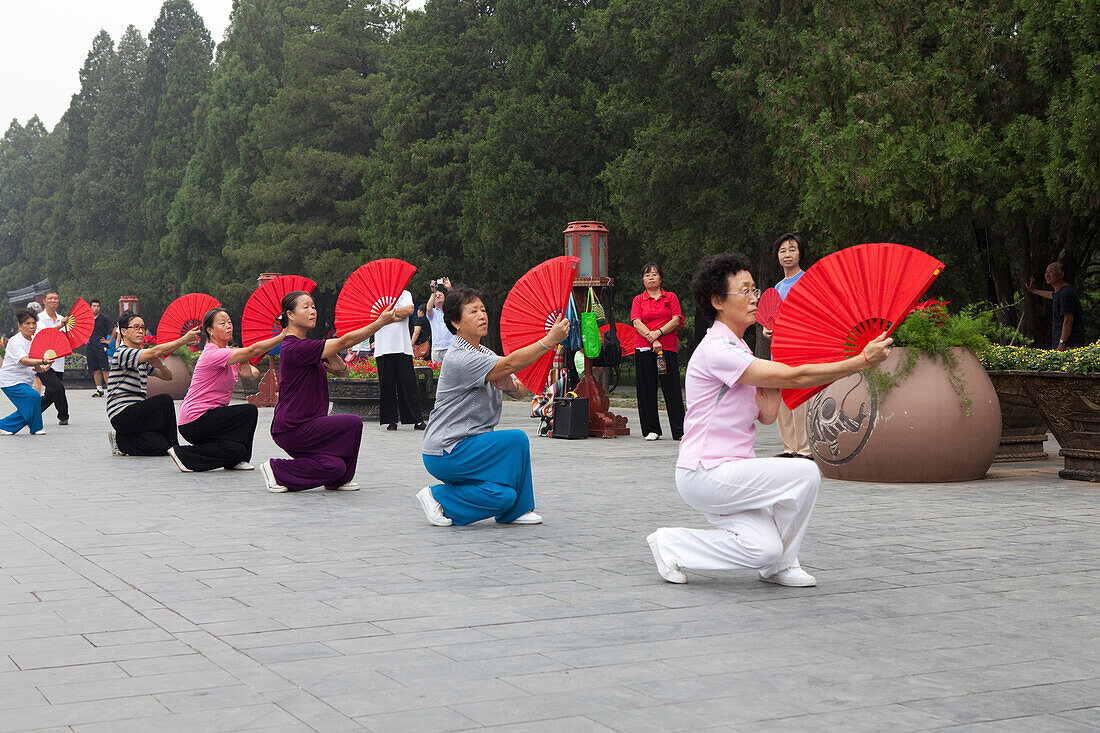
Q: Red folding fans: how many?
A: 9